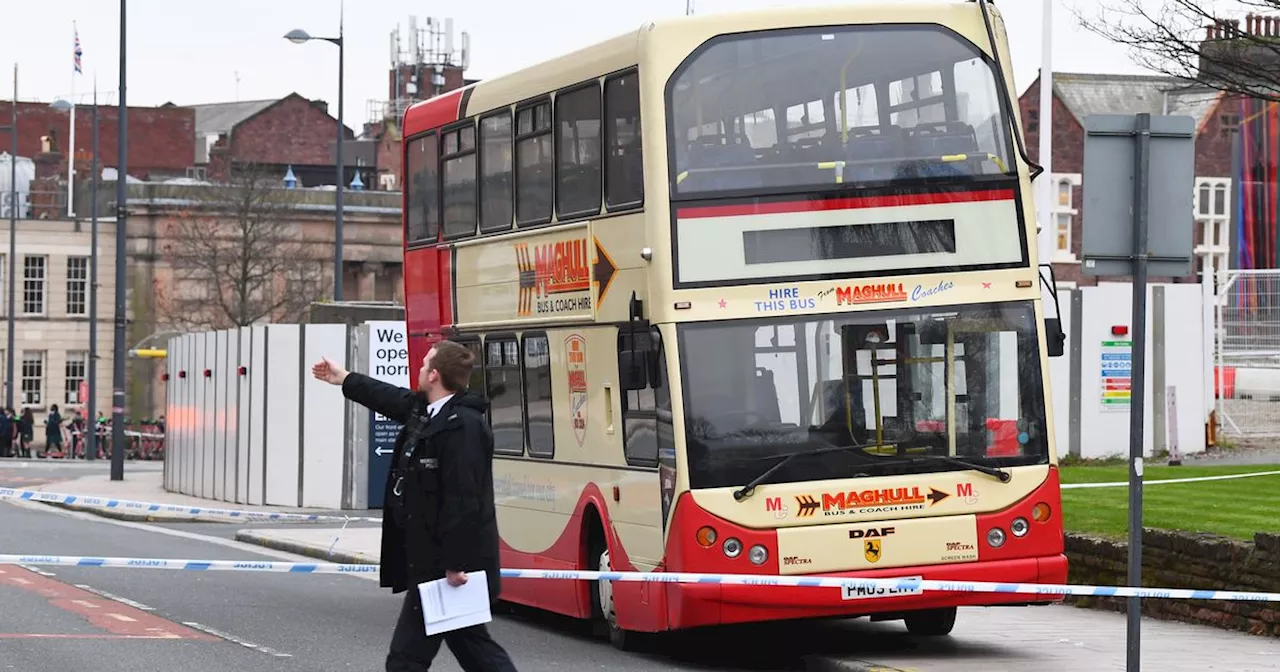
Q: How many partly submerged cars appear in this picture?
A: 0